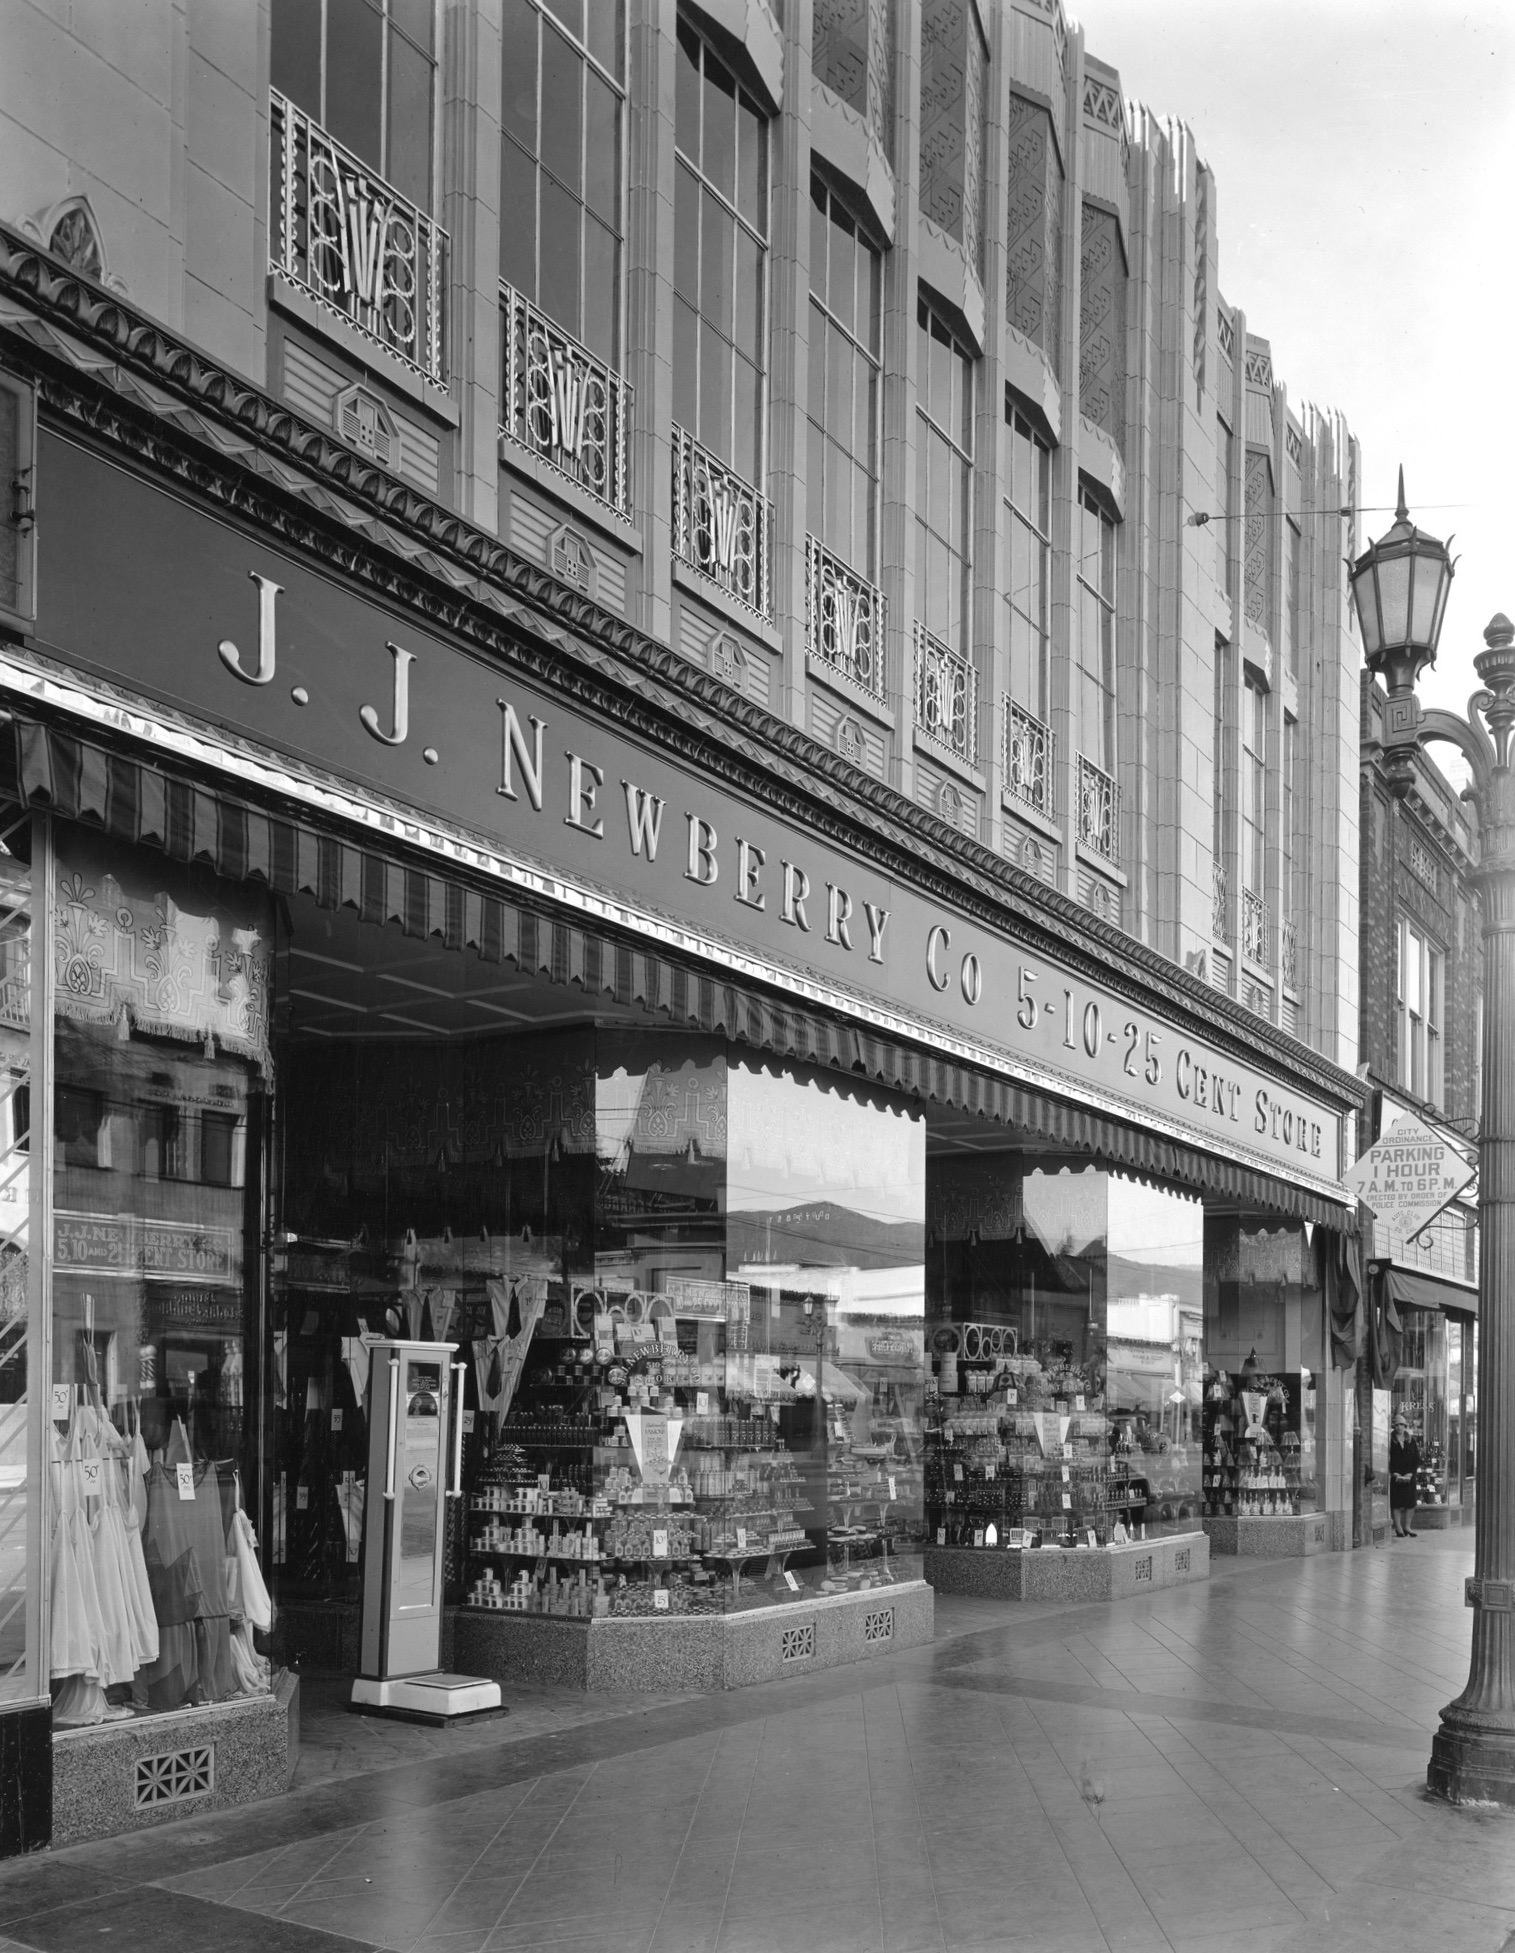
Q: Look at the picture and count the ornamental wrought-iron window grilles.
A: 10